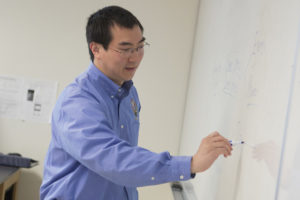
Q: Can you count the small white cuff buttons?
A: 2